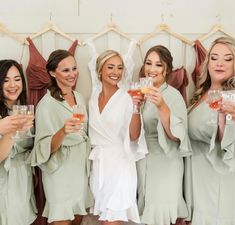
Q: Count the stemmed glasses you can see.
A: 7